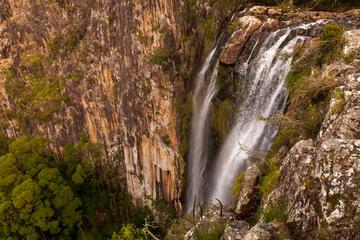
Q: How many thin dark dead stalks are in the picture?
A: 3